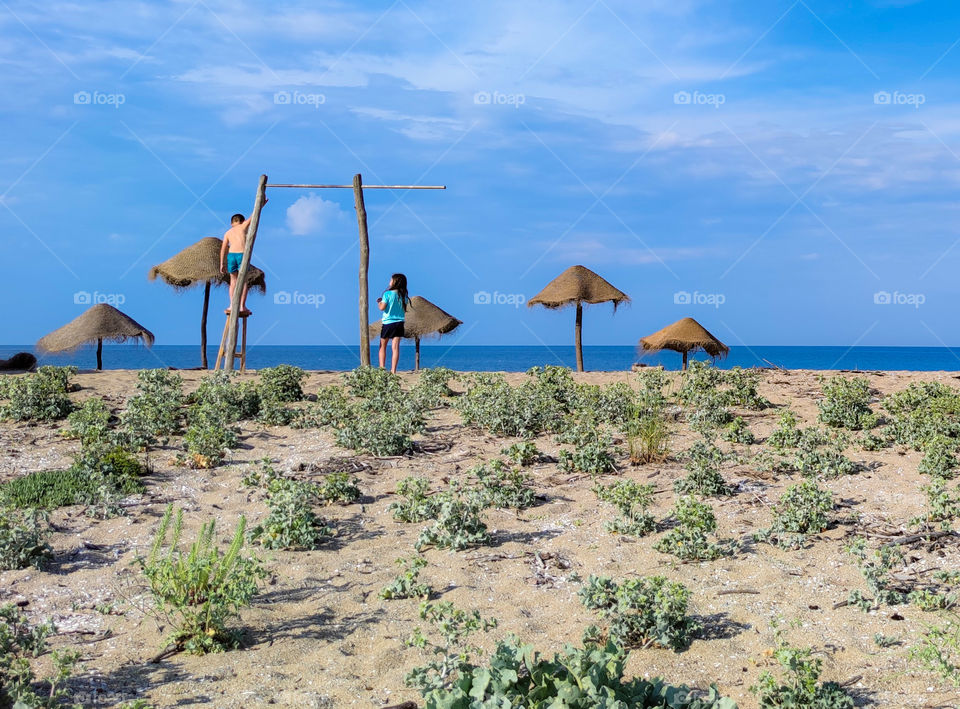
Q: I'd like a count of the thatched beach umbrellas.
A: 5